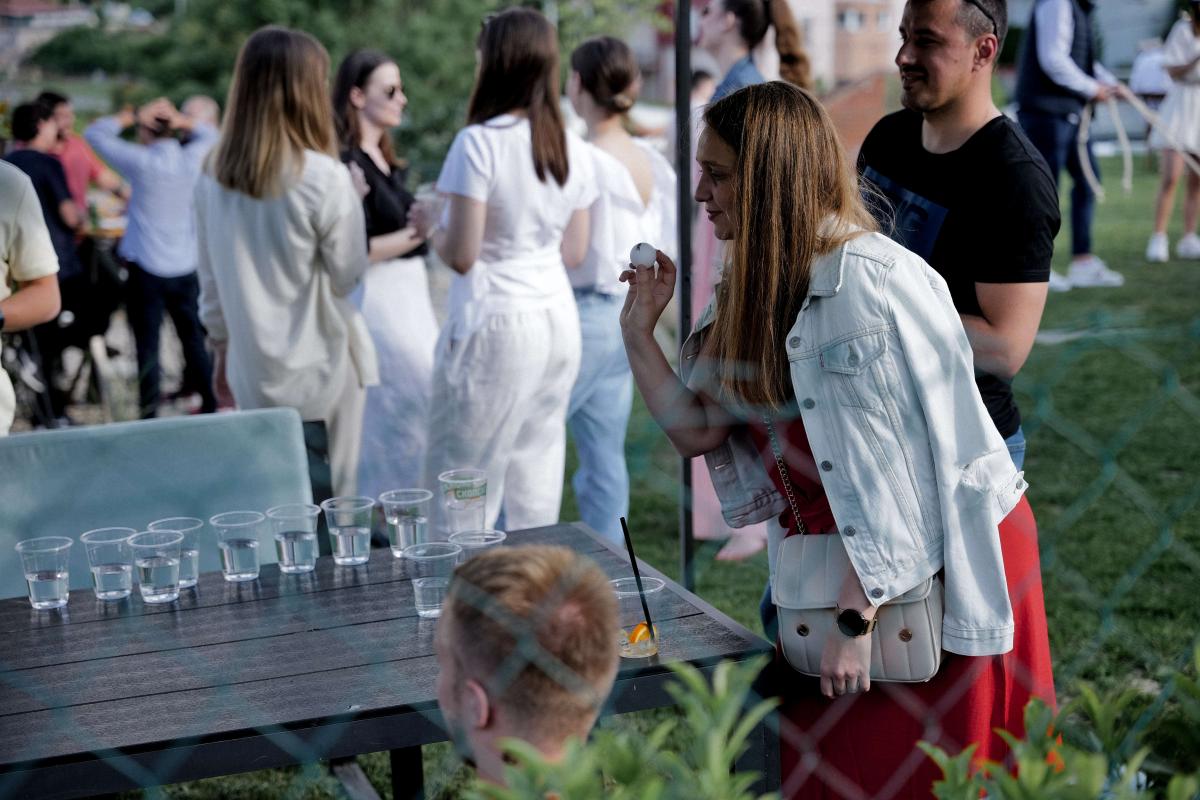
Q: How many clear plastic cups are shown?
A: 12